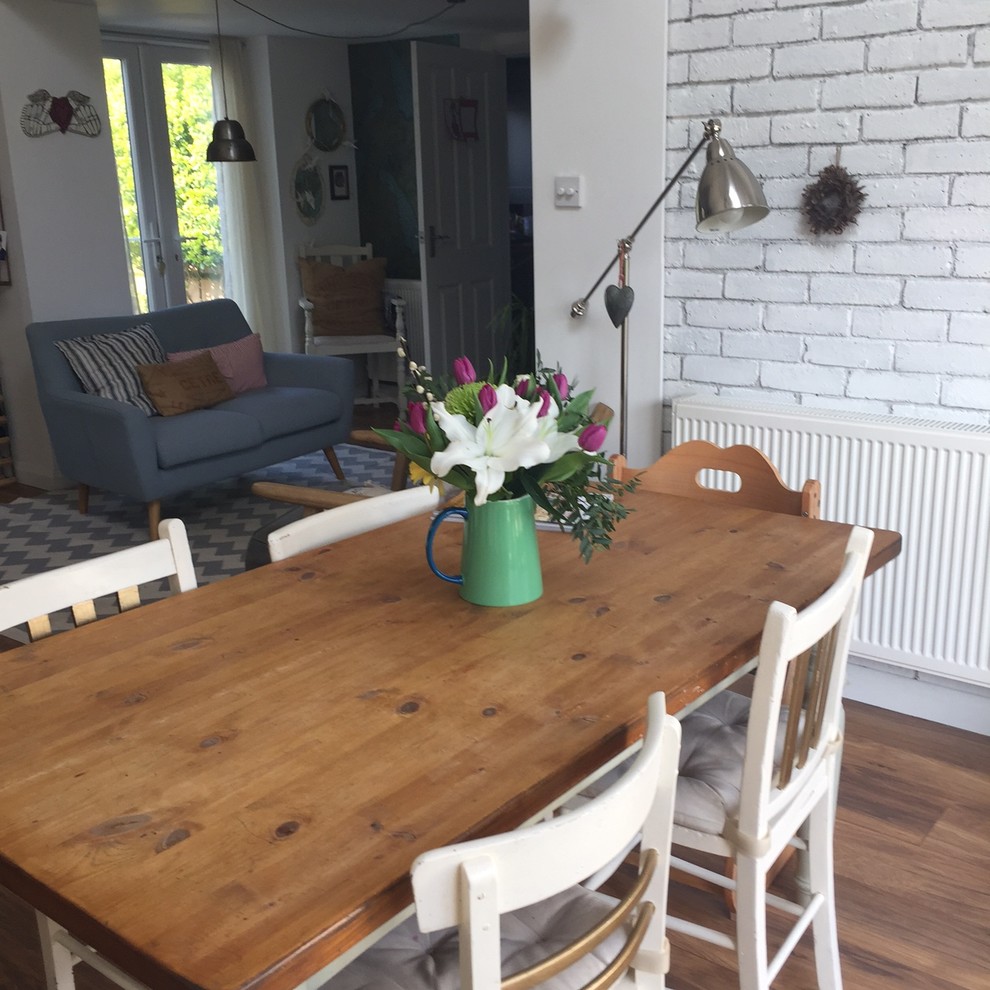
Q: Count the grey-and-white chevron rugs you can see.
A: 1